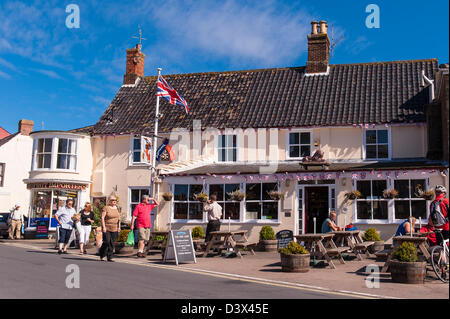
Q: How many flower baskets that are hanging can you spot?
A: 7